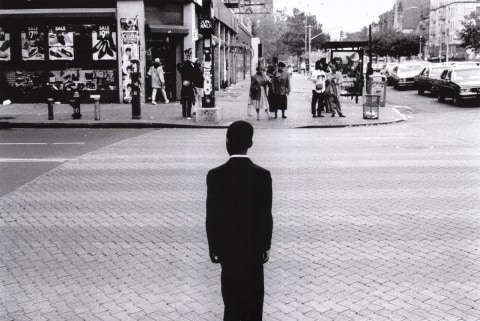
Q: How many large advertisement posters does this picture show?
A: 4